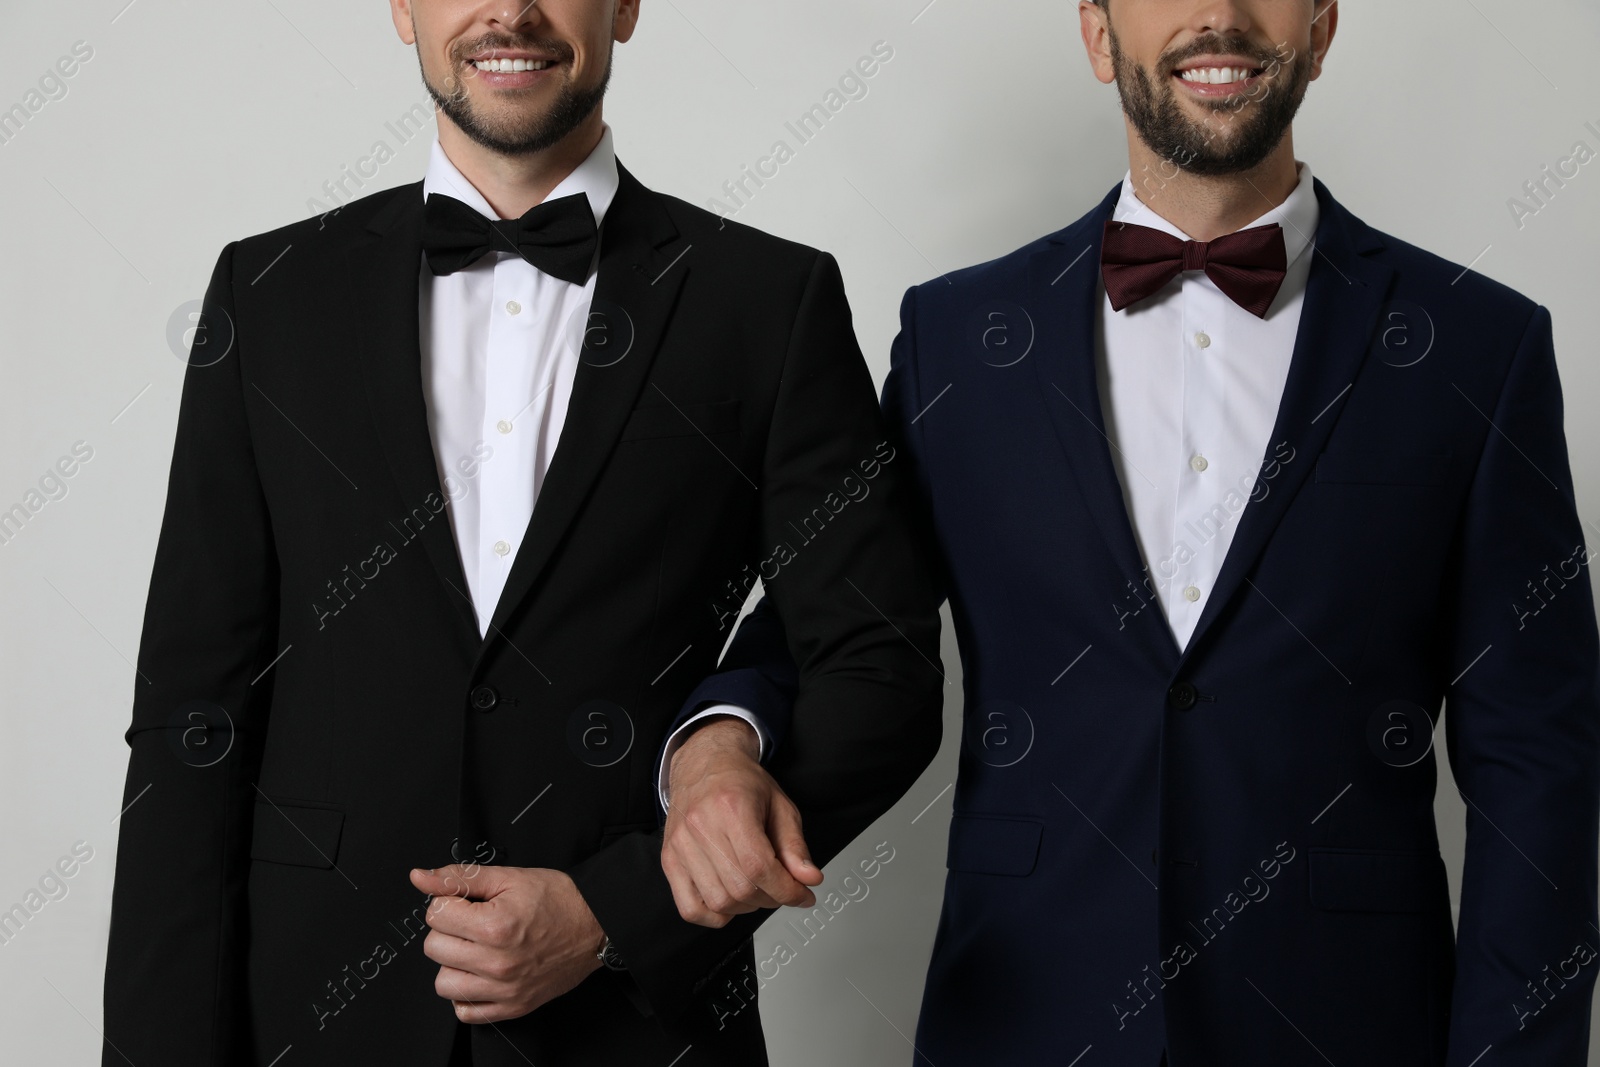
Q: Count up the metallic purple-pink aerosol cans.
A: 0